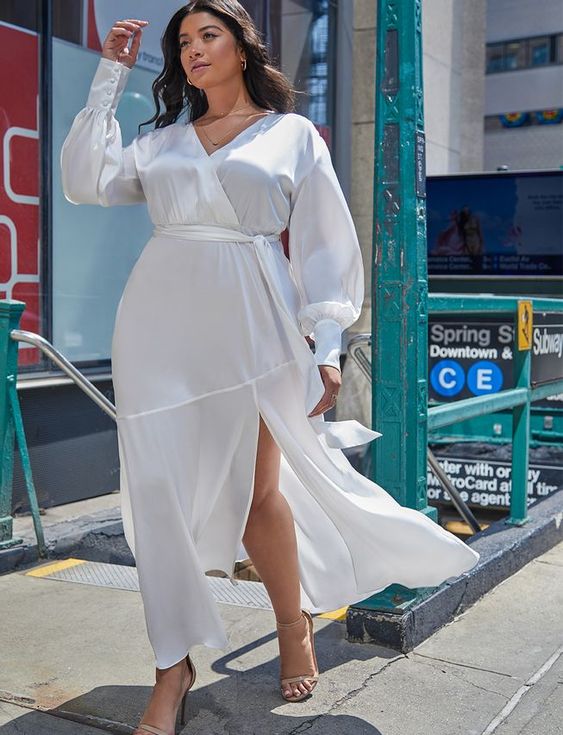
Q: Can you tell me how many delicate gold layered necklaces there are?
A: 2